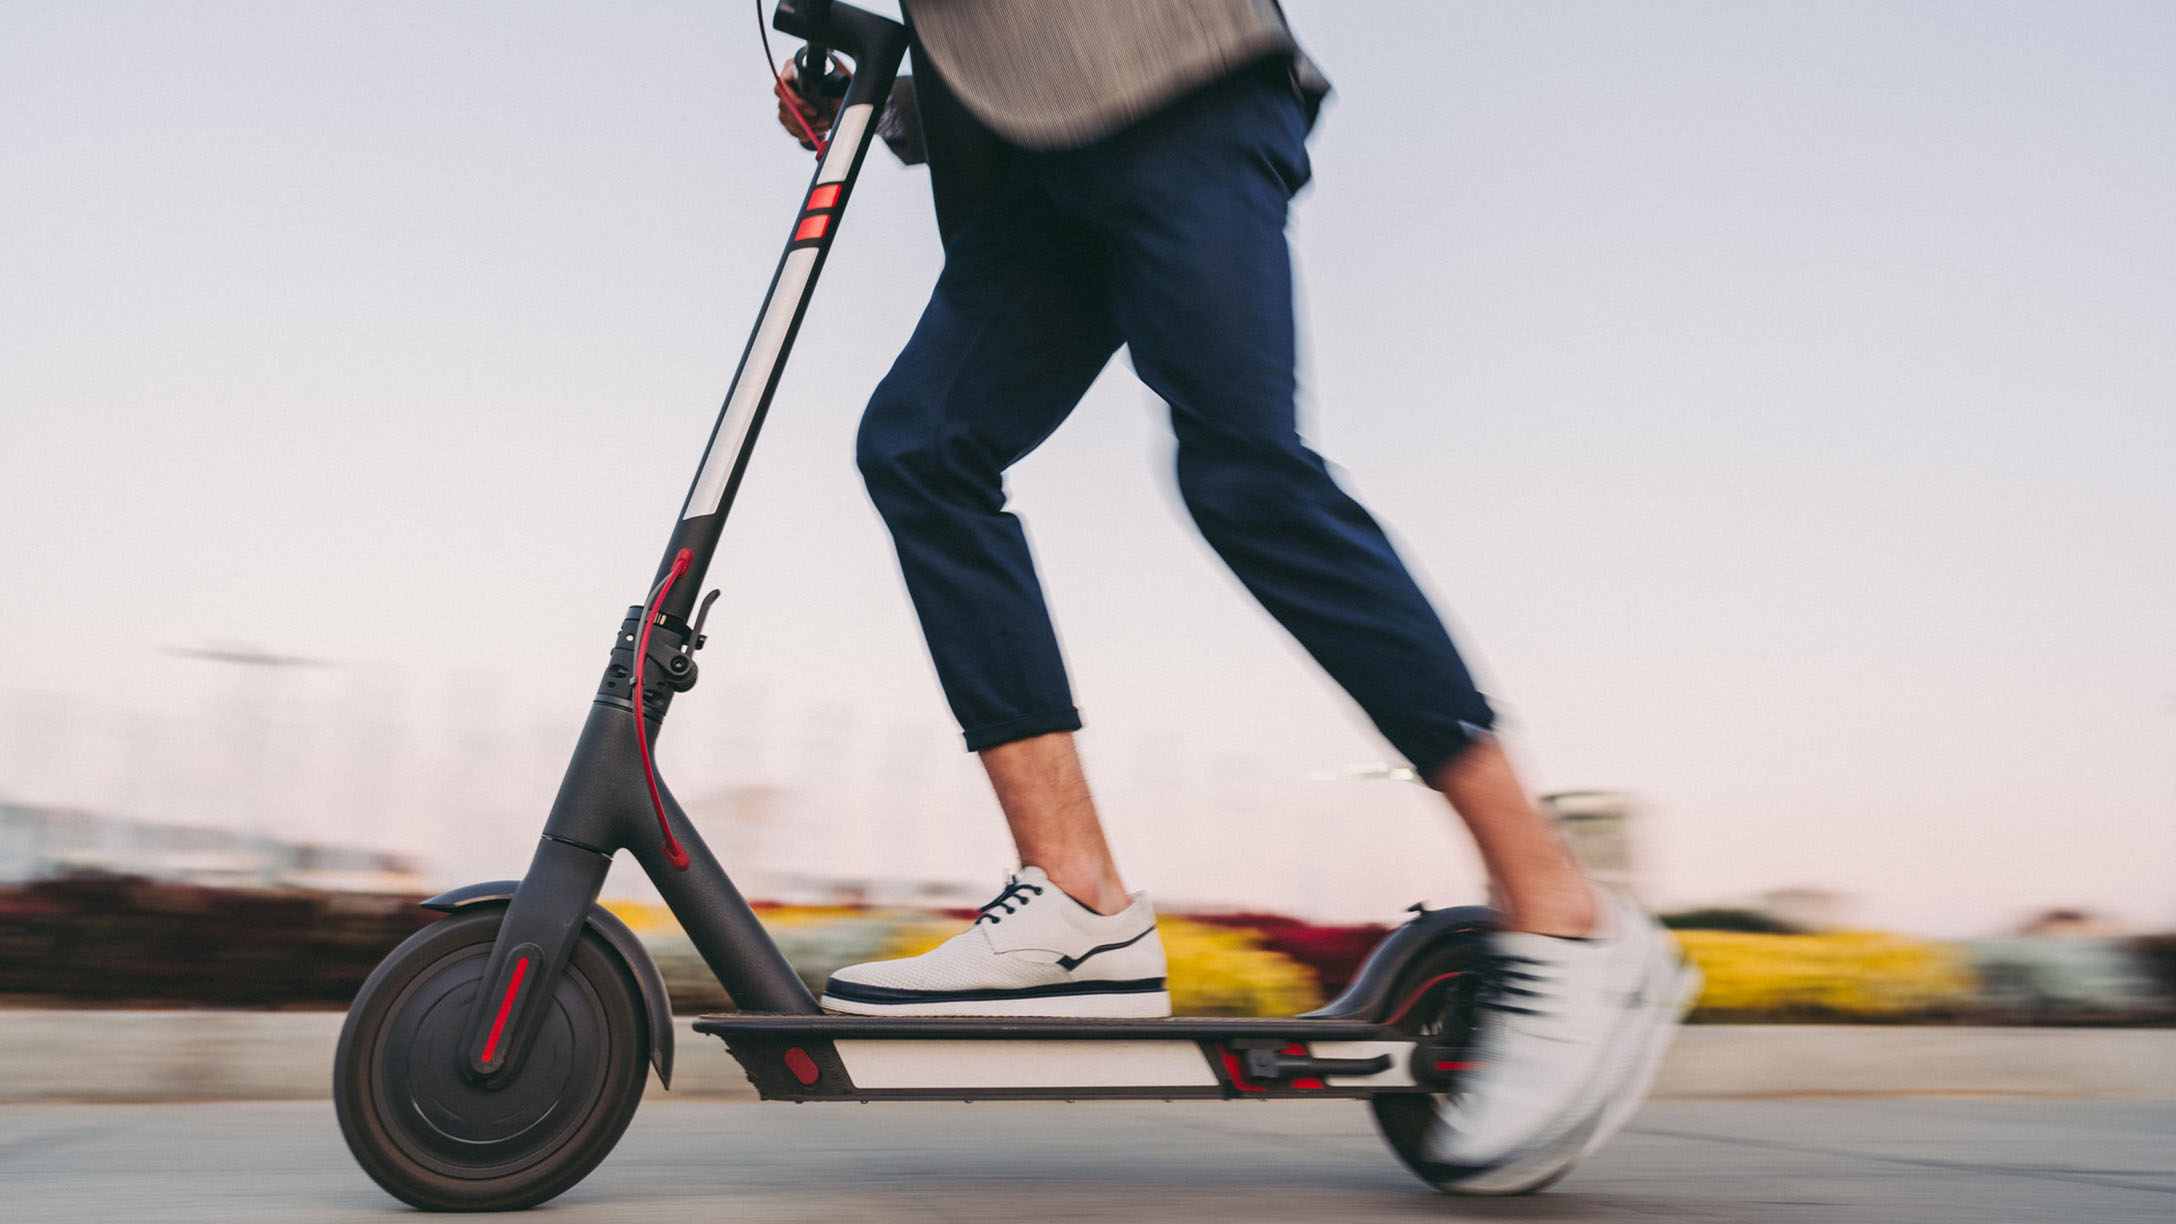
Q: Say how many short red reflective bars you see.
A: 2